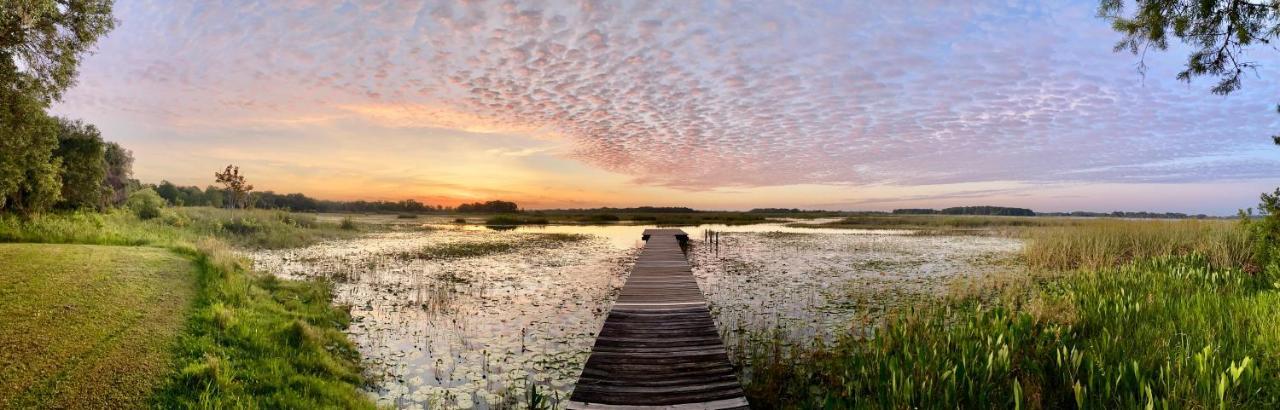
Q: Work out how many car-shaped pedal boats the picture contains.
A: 0